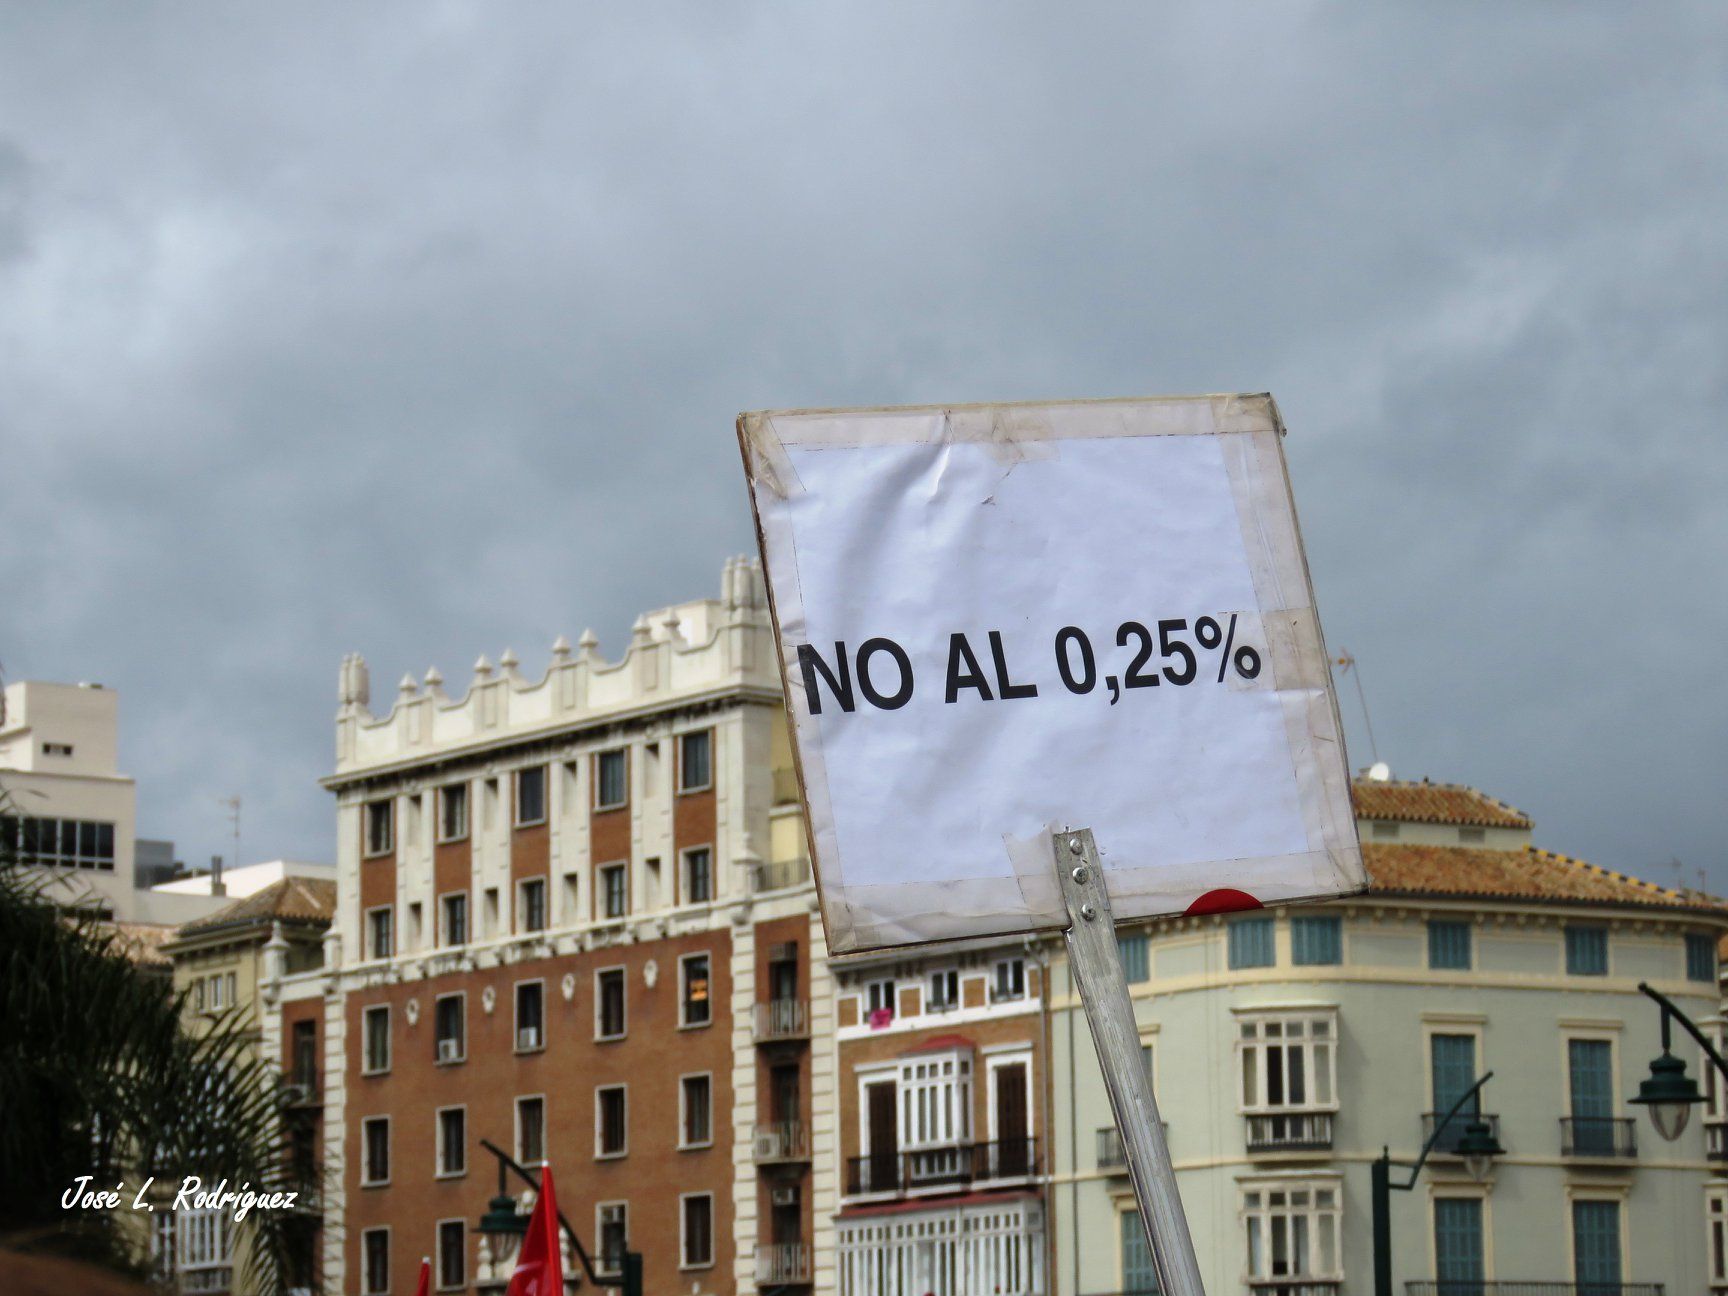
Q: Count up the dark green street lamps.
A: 3